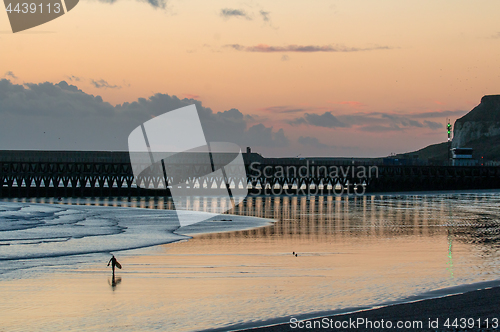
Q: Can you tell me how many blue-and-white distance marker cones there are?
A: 0